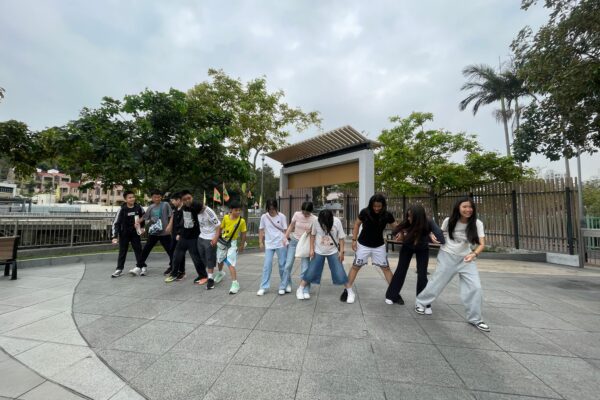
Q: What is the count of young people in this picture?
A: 12